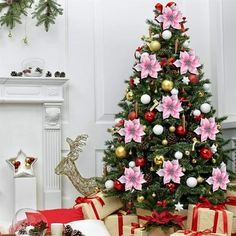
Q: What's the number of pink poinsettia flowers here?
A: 9